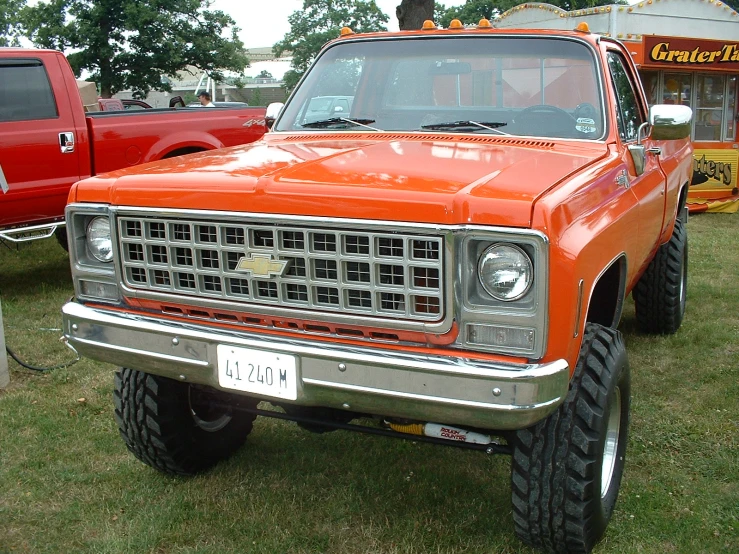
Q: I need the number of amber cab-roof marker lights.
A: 5